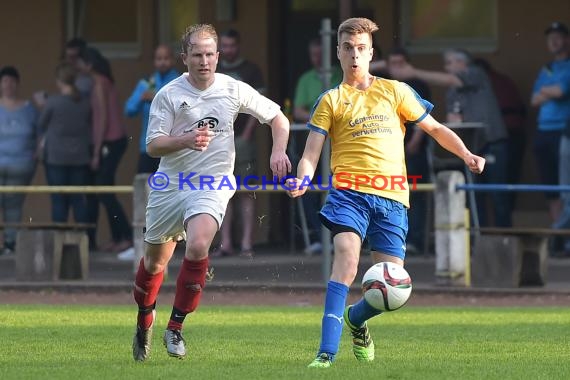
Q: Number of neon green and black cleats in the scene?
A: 2